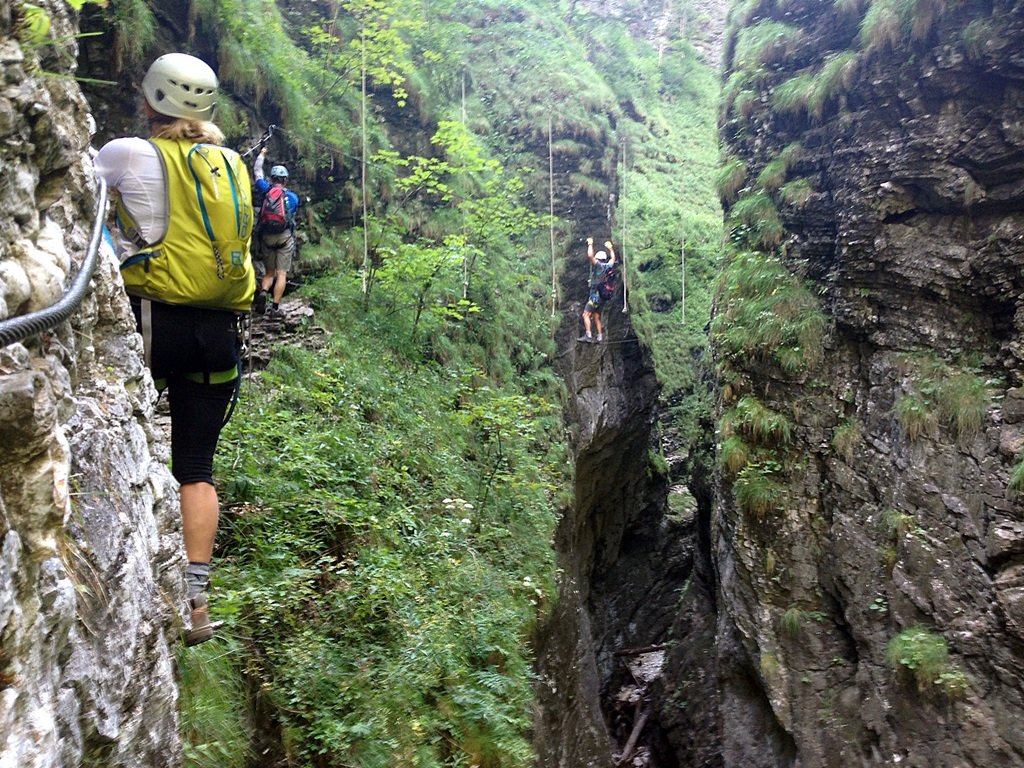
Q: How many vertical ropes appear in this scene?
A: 5